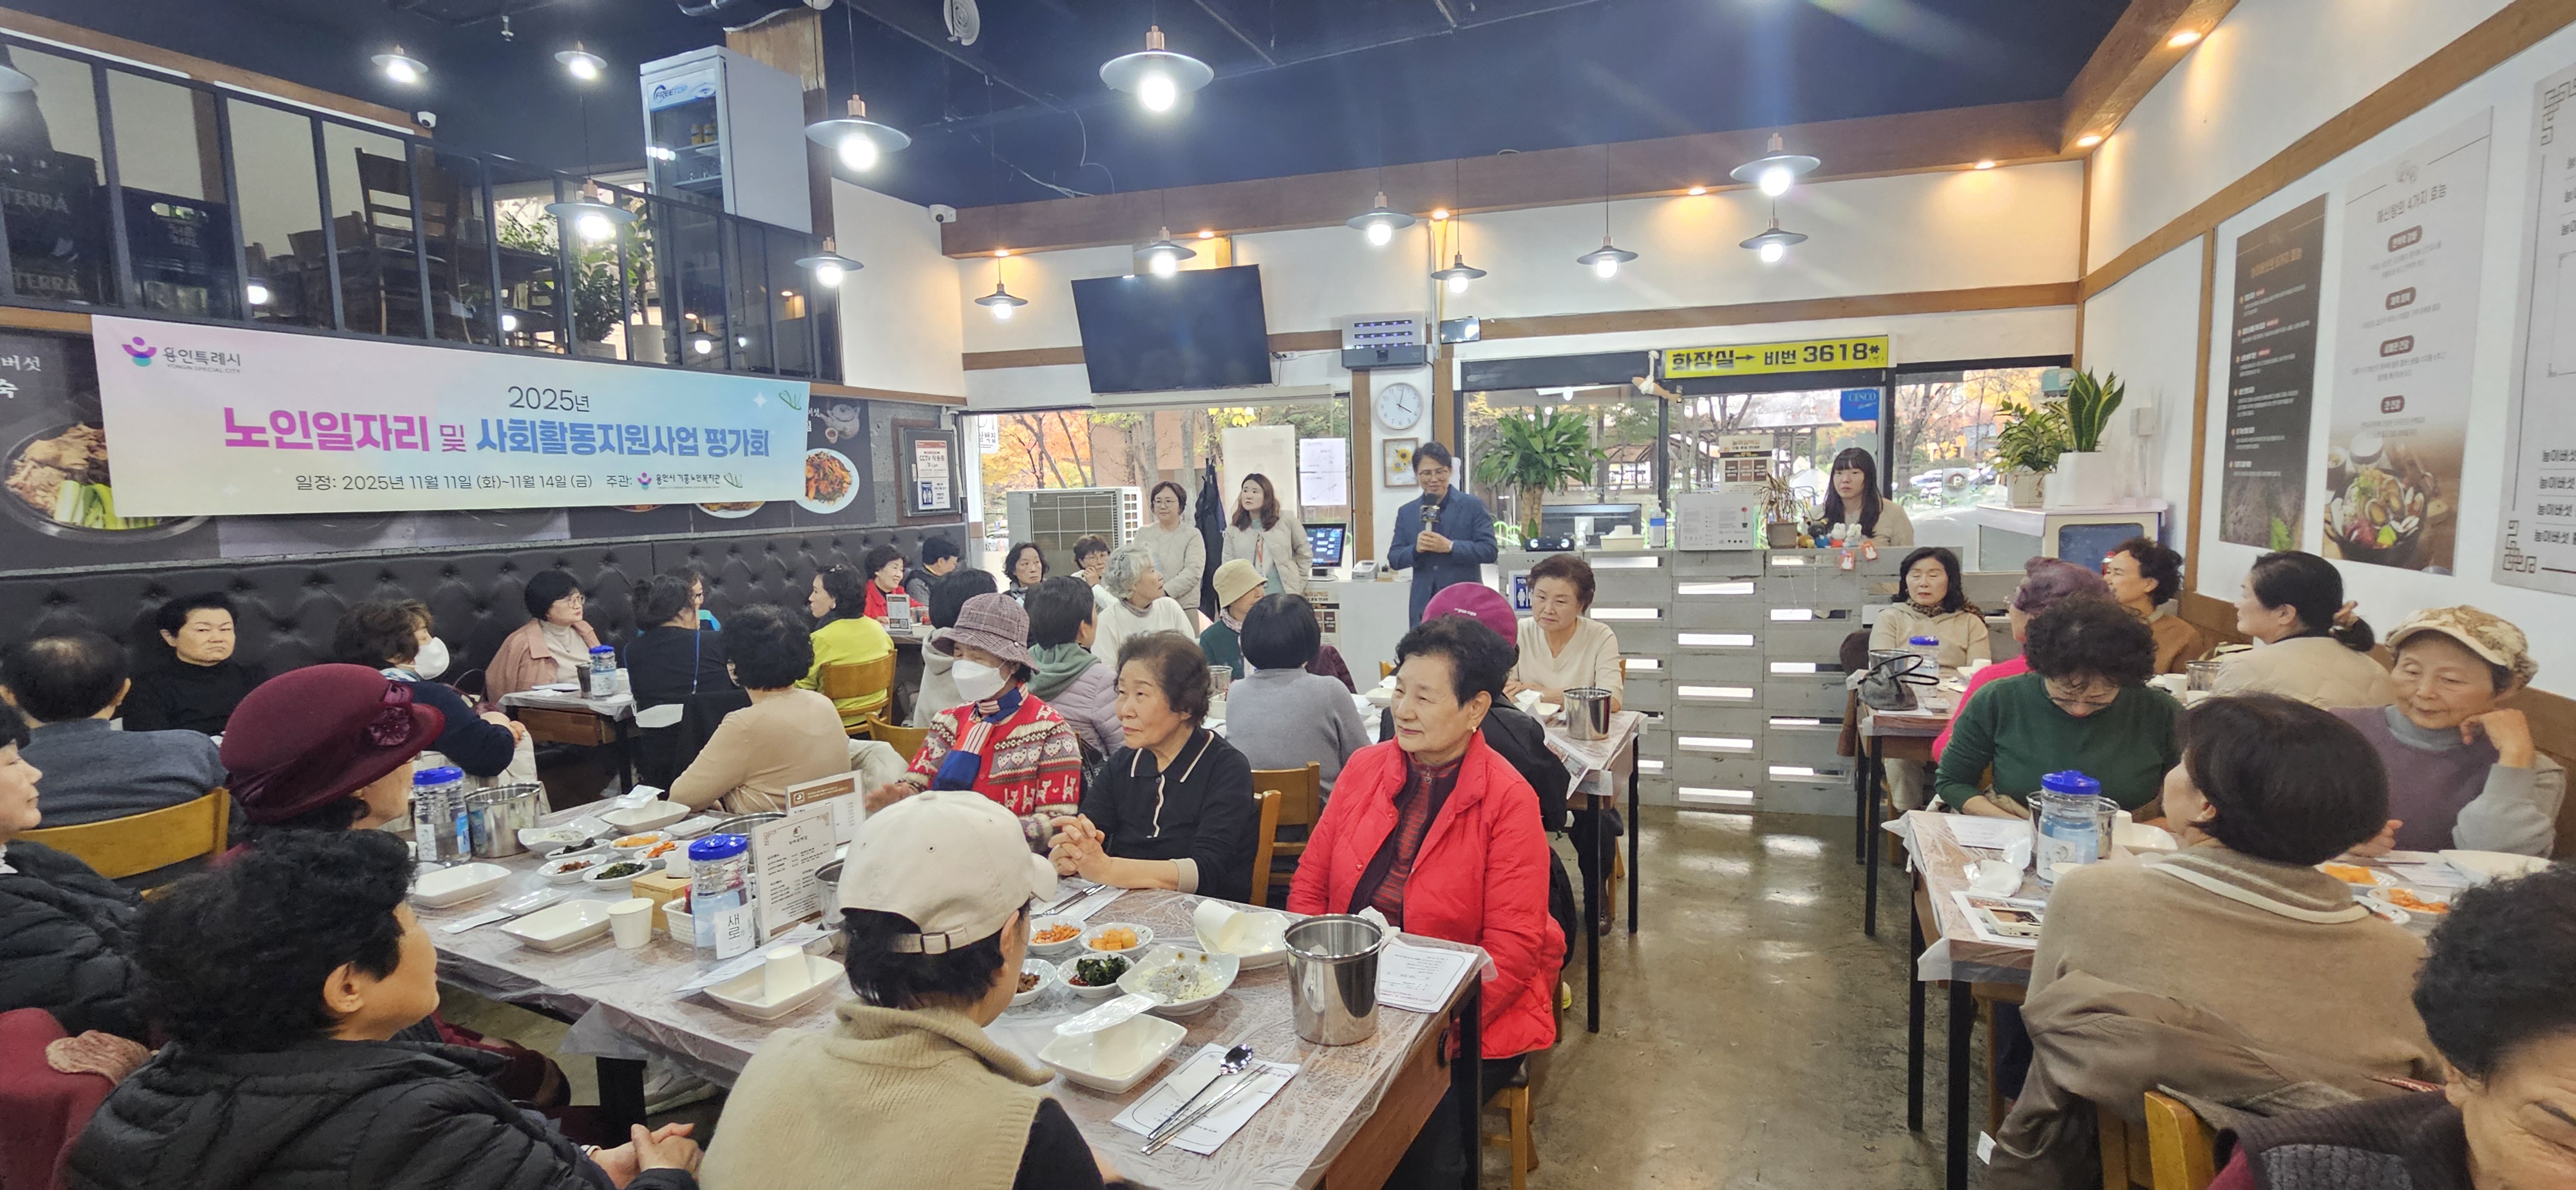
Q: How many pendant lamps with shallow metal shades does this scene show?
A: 14